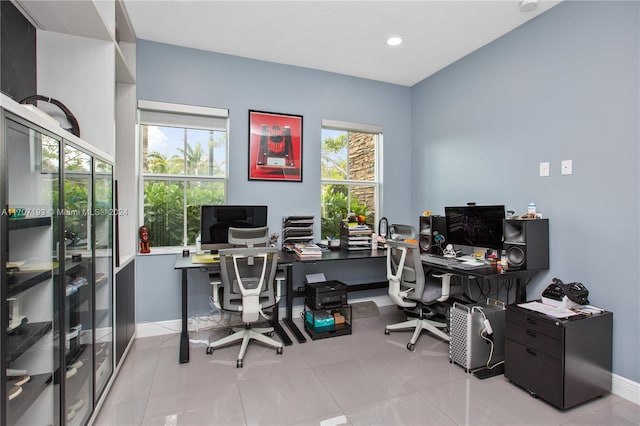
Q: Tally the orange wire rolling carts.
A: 0